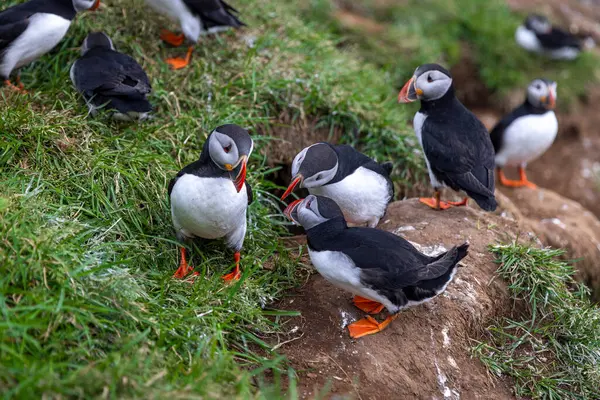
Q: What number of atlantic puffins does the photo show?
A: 9